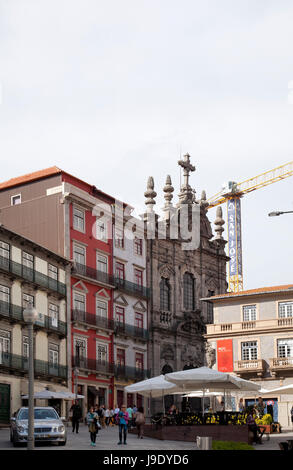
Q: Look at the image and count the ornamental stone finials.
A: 4